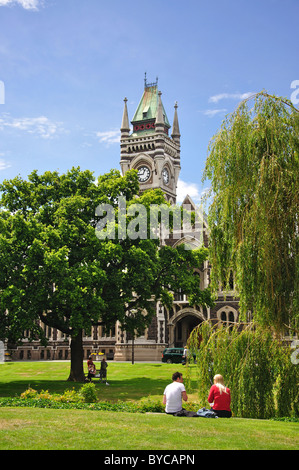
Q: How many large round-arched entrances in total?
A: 1